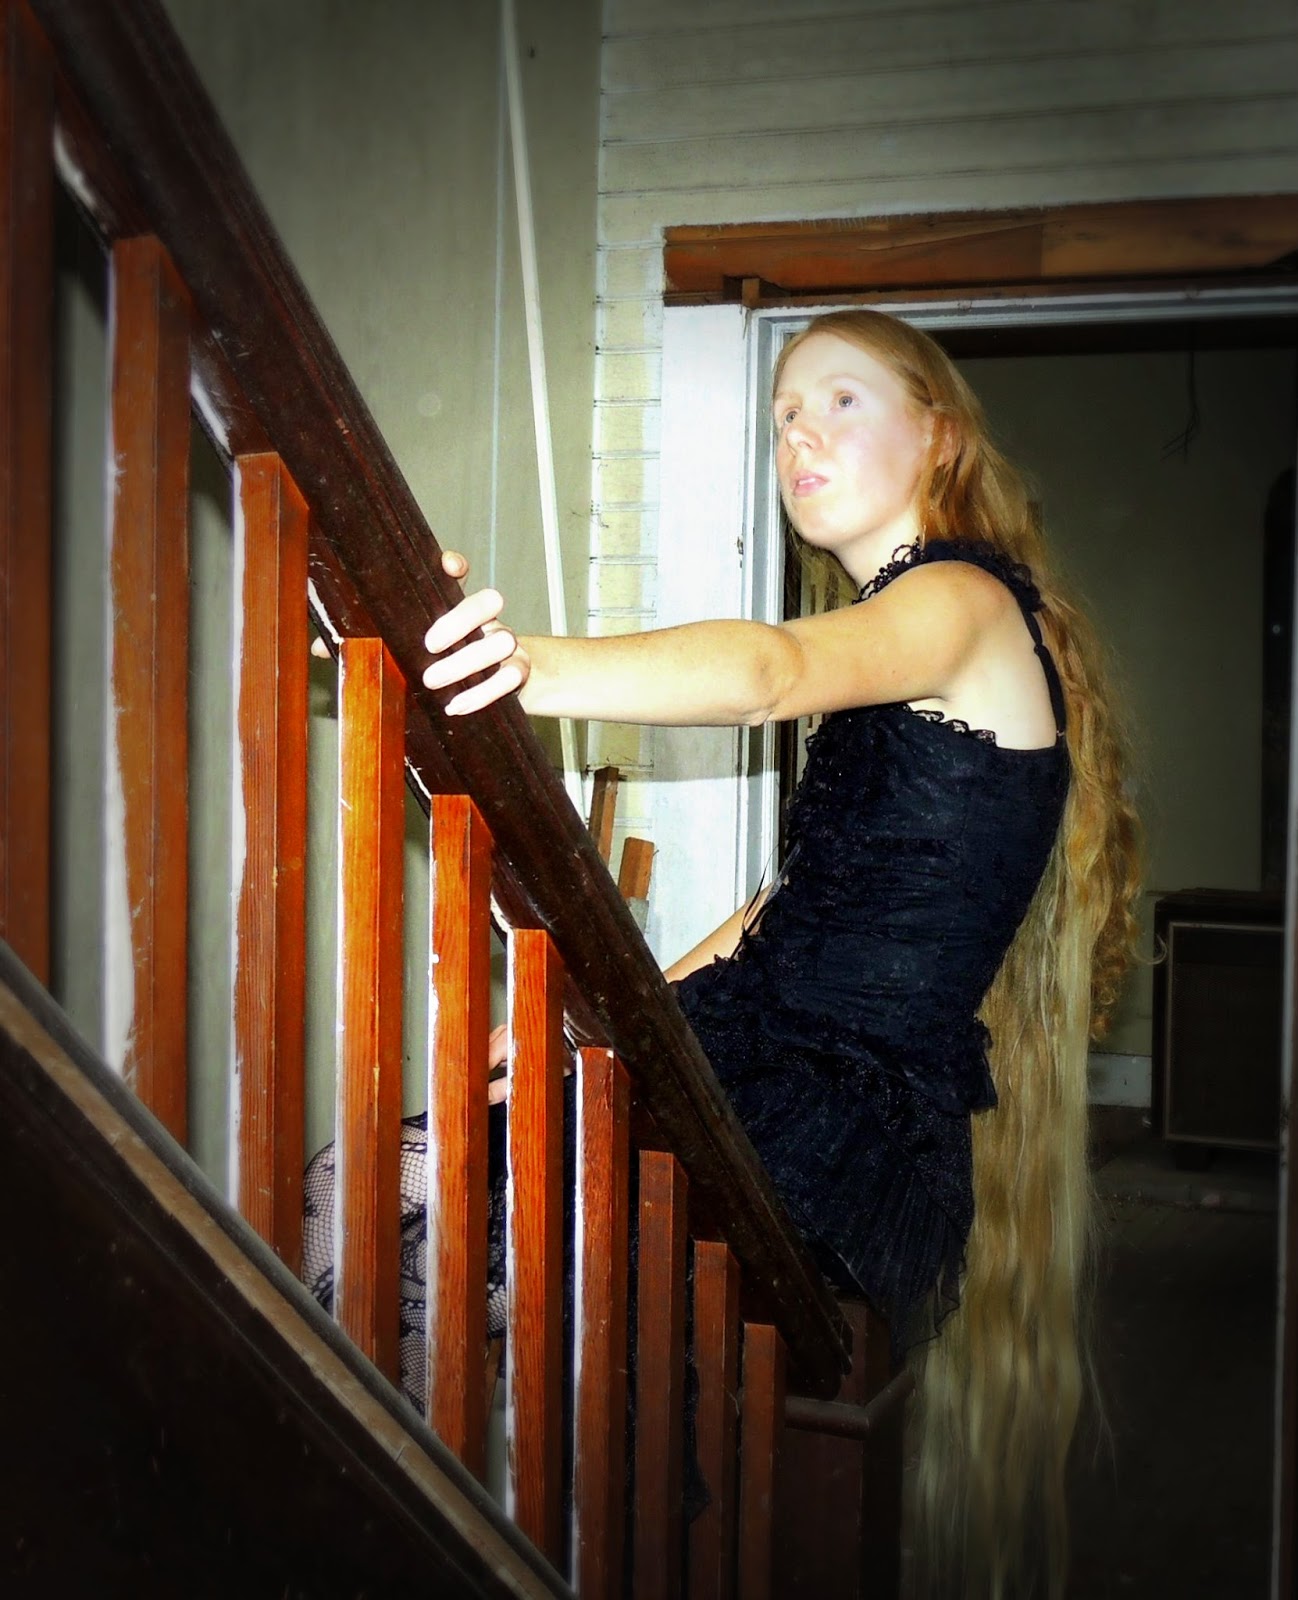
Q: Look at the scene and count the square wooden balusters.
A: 10